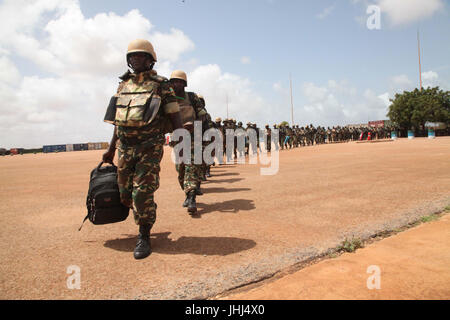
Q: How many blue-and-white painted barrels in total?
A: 3